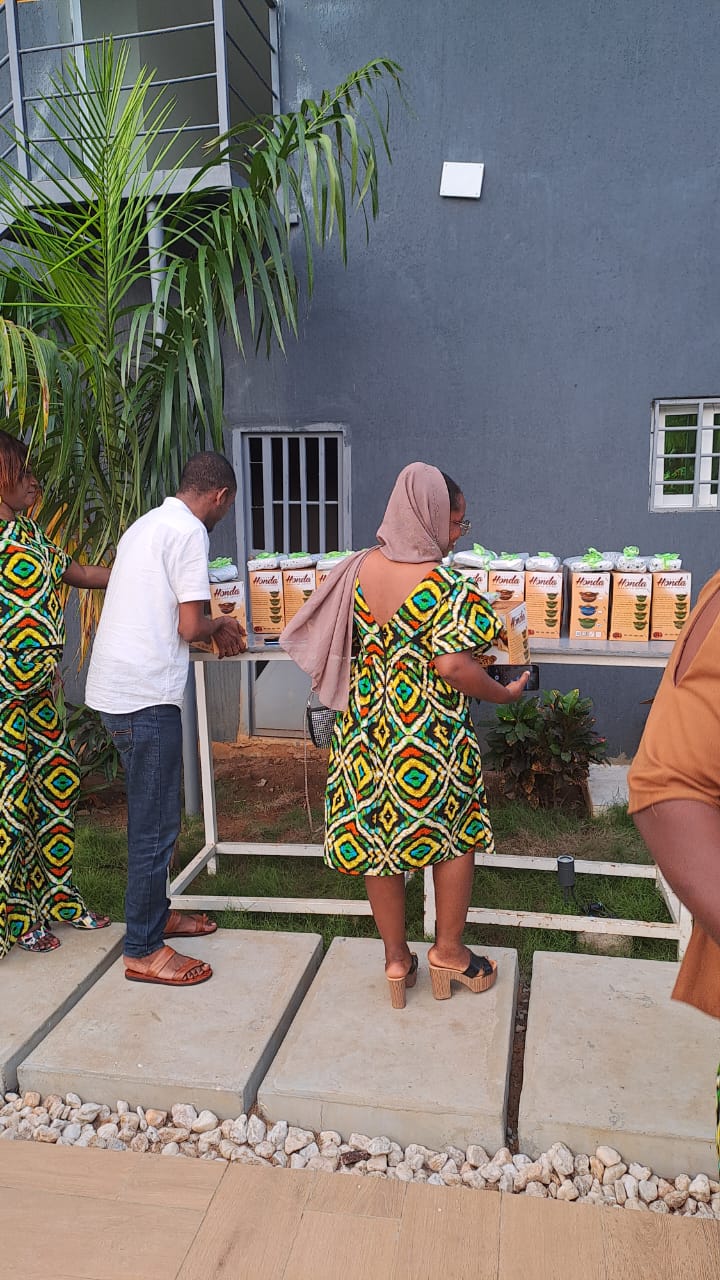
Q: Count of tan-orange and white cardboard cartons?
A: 11